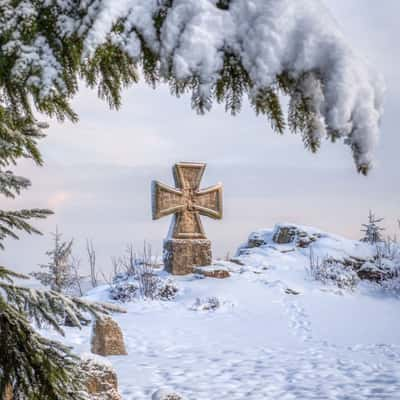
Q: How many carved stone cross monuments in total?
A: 1